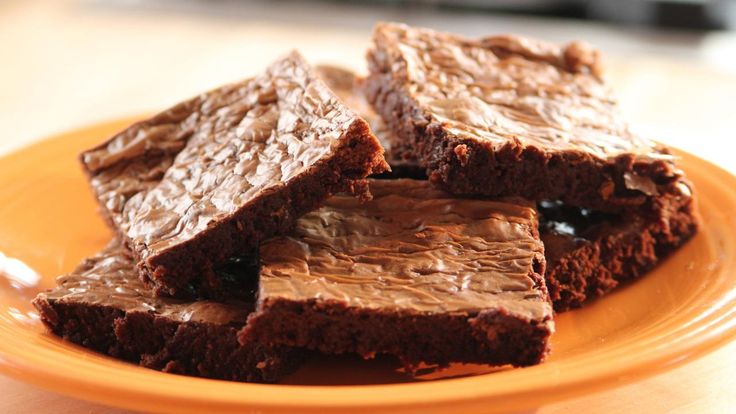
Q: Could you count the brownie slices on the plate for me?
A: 6